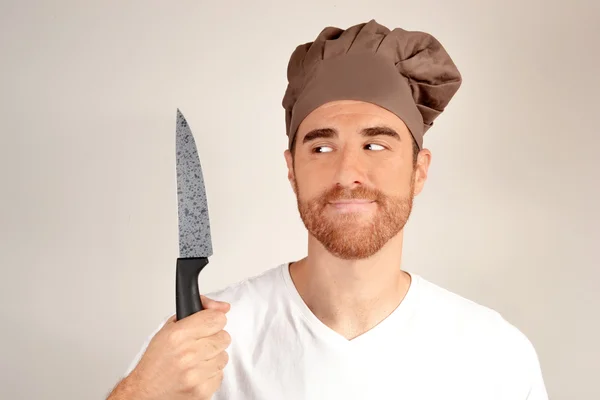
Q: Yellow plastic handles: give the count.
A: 0